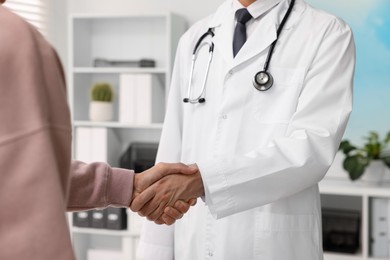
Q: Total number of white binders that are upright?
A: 4